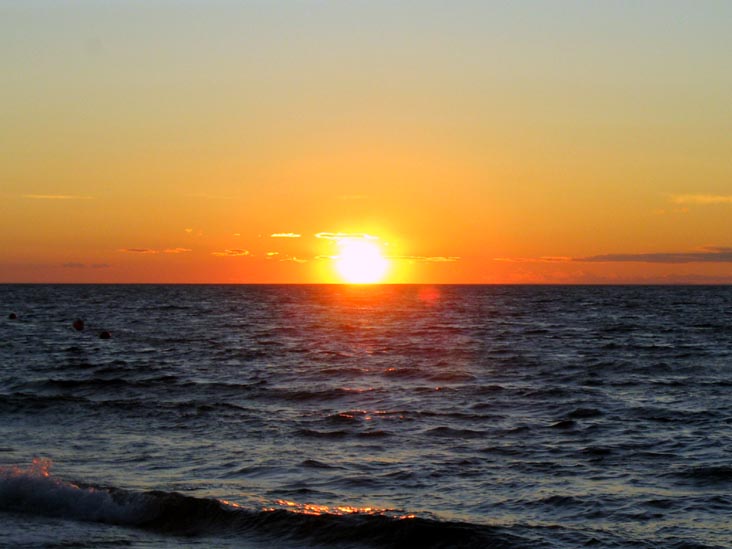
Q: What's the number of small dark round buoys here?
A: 3